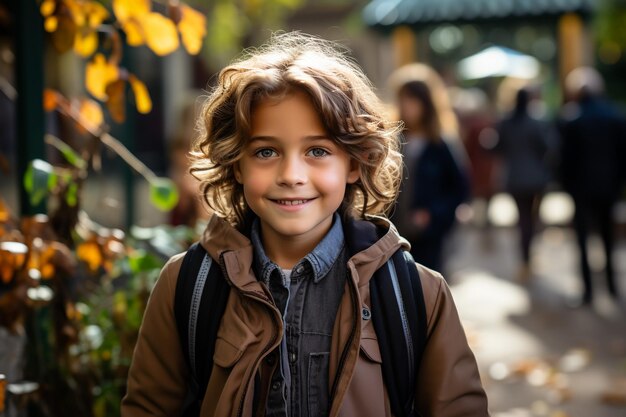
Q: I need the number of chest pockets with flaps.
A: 2